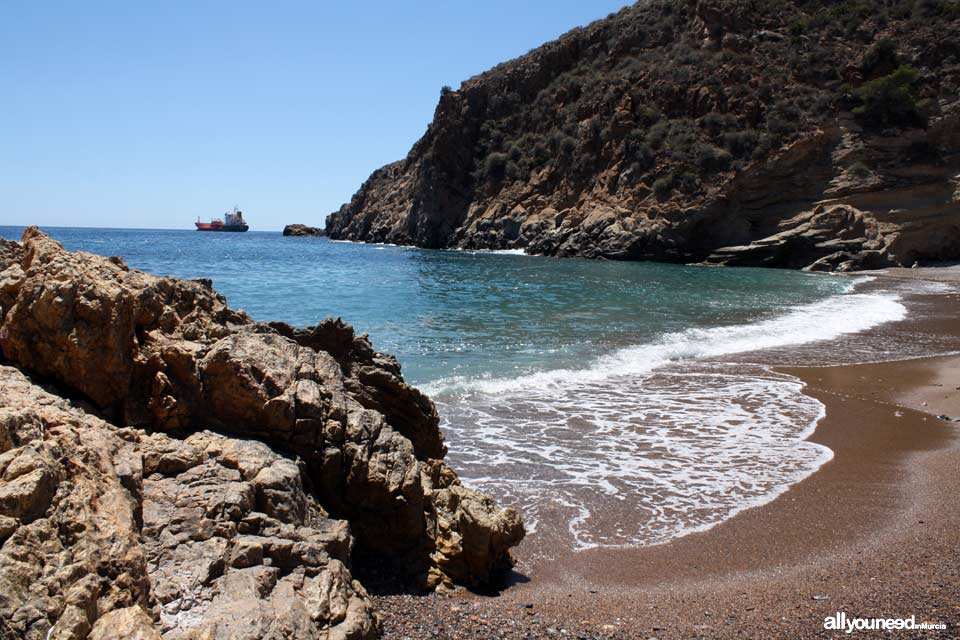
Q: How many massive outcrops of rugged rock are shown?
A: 2